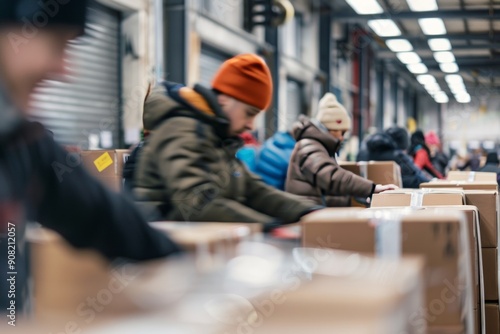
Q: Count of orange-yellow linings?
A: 1